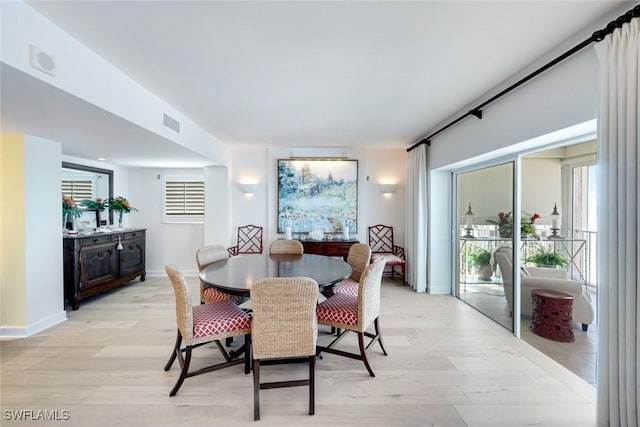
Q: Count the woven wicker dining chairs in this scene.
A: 6